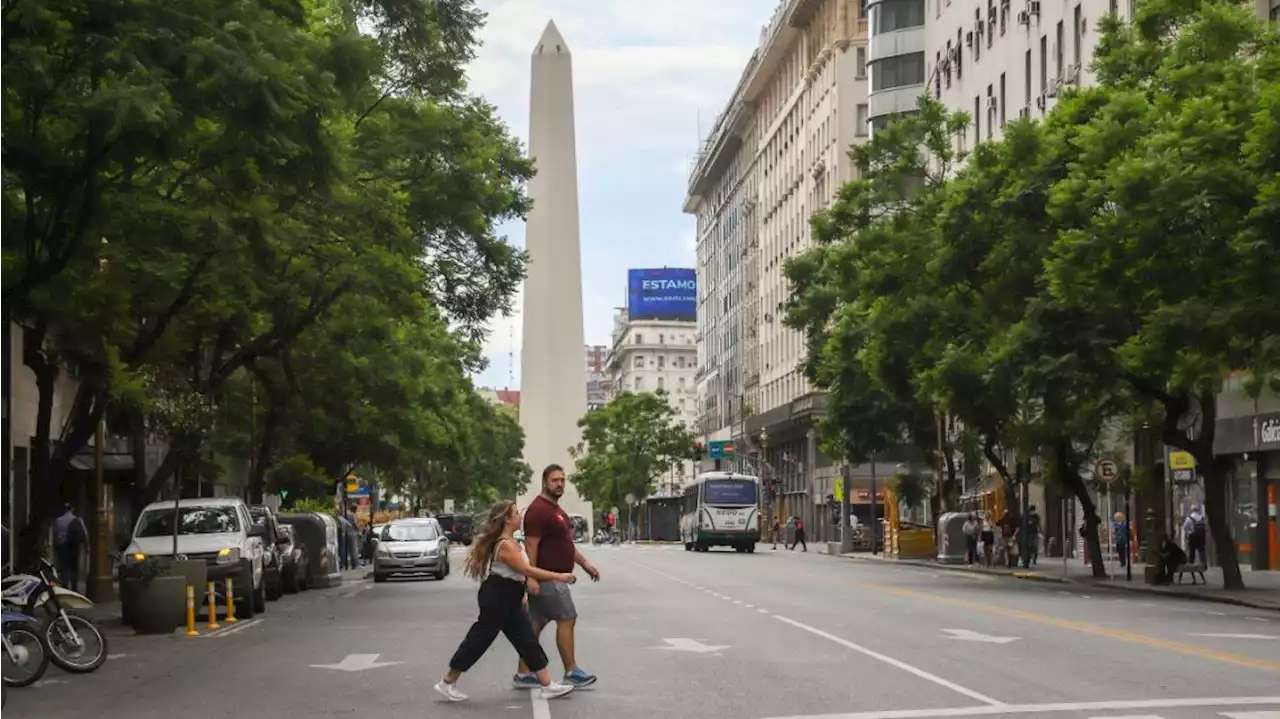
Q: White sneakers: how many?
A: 2